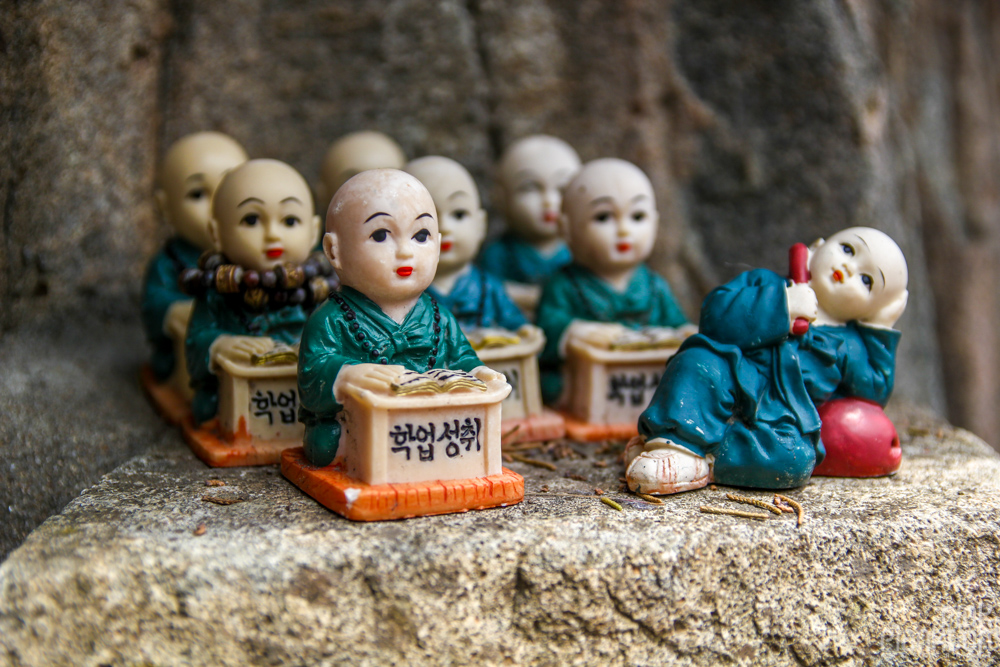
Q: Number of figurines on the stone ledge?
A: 8